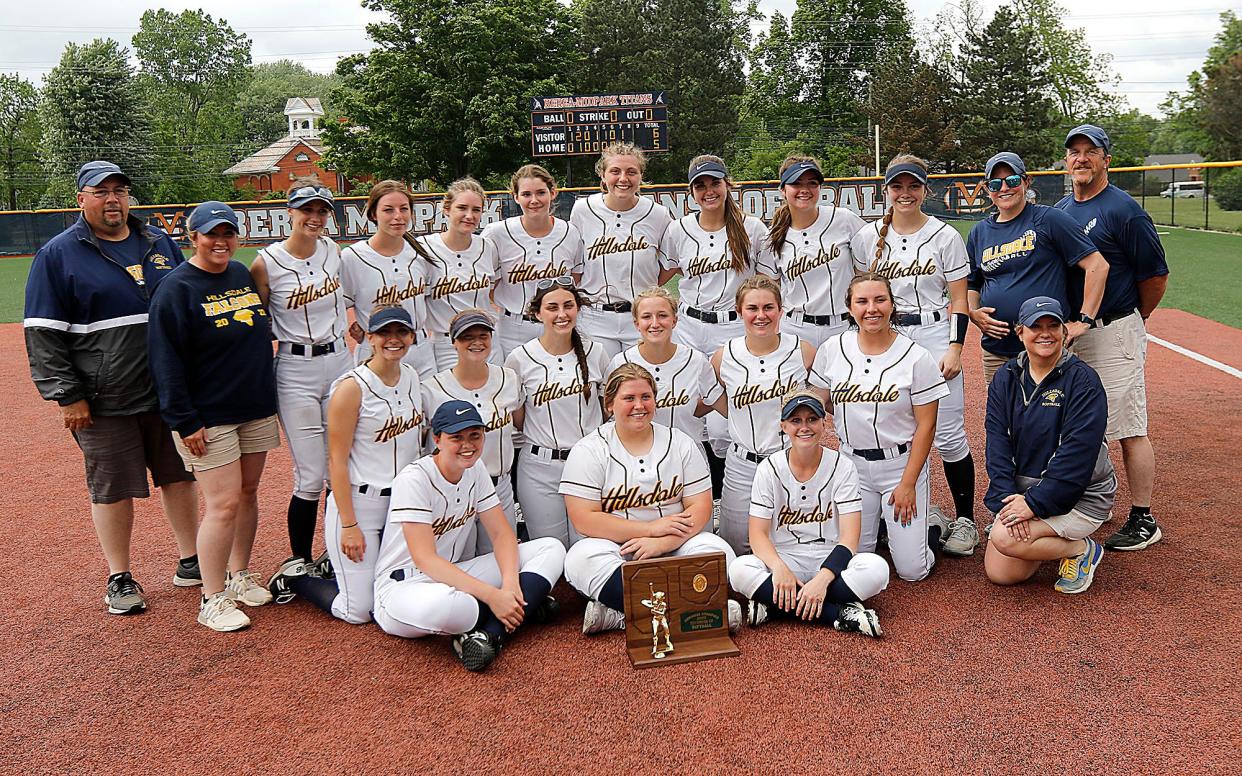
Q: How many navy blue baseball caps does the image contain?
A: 6